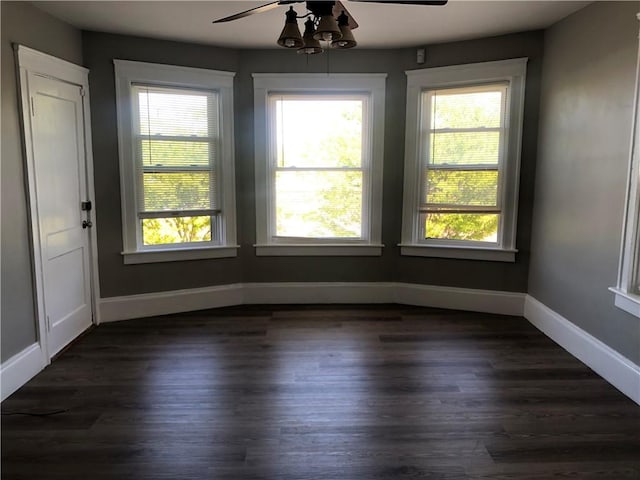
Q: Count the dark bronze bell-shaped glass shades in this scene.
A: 4